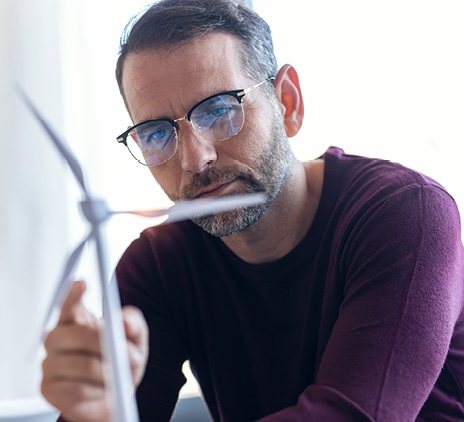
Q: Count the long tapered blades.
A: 3